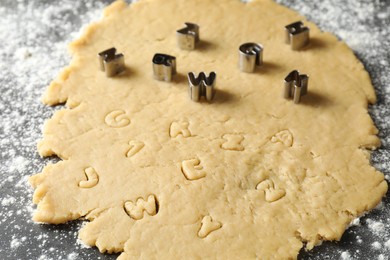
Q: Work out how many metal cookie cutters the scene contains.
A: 7